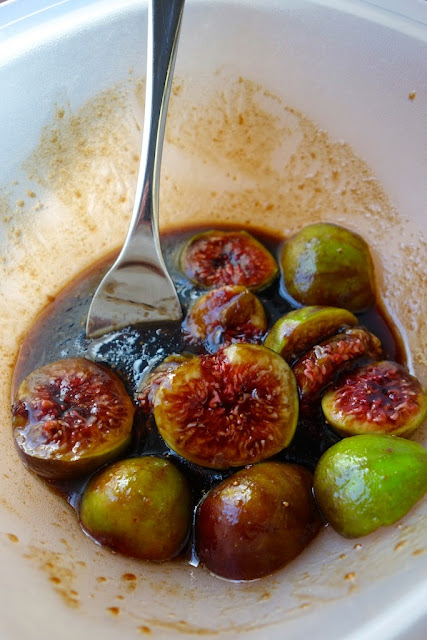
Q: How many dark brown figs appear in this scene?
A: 1